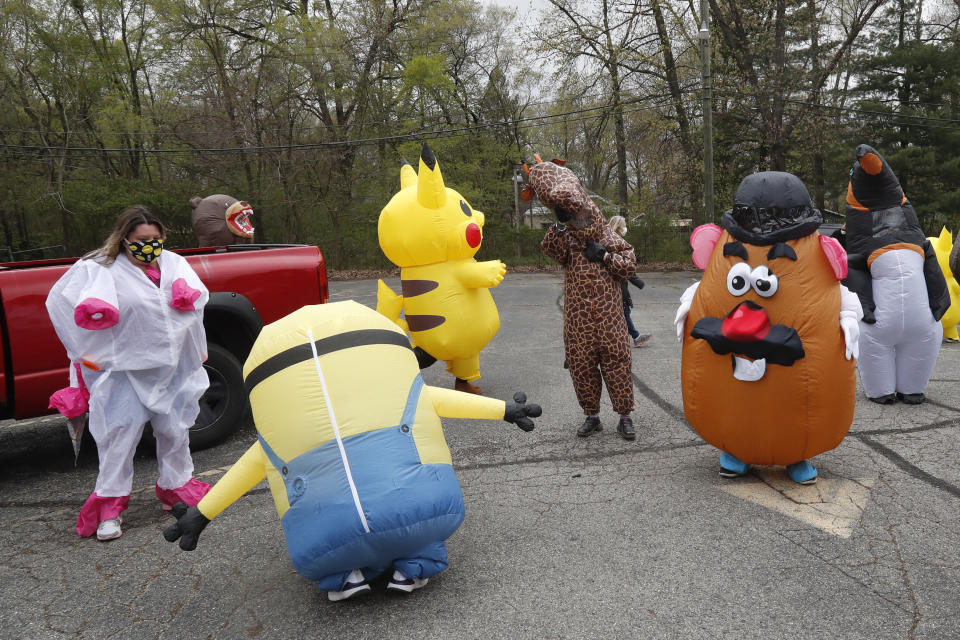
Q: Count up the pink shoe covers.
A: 2